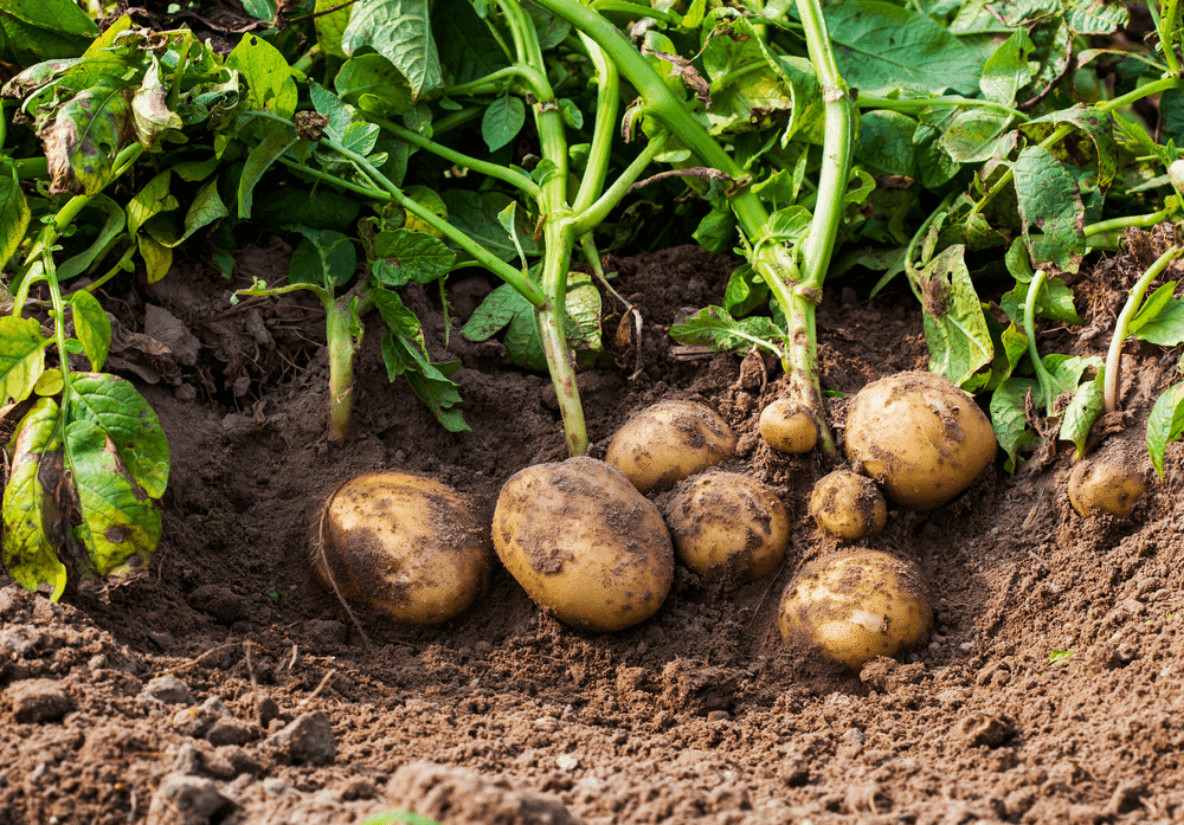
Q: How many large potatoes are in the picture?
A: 6